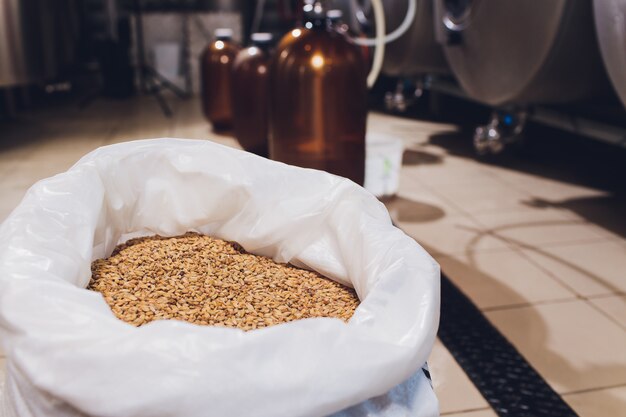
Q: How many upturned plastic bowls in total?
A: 0